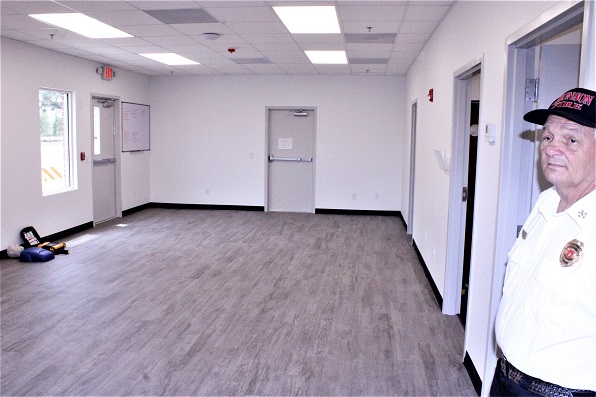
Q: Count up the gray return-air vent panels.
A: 4